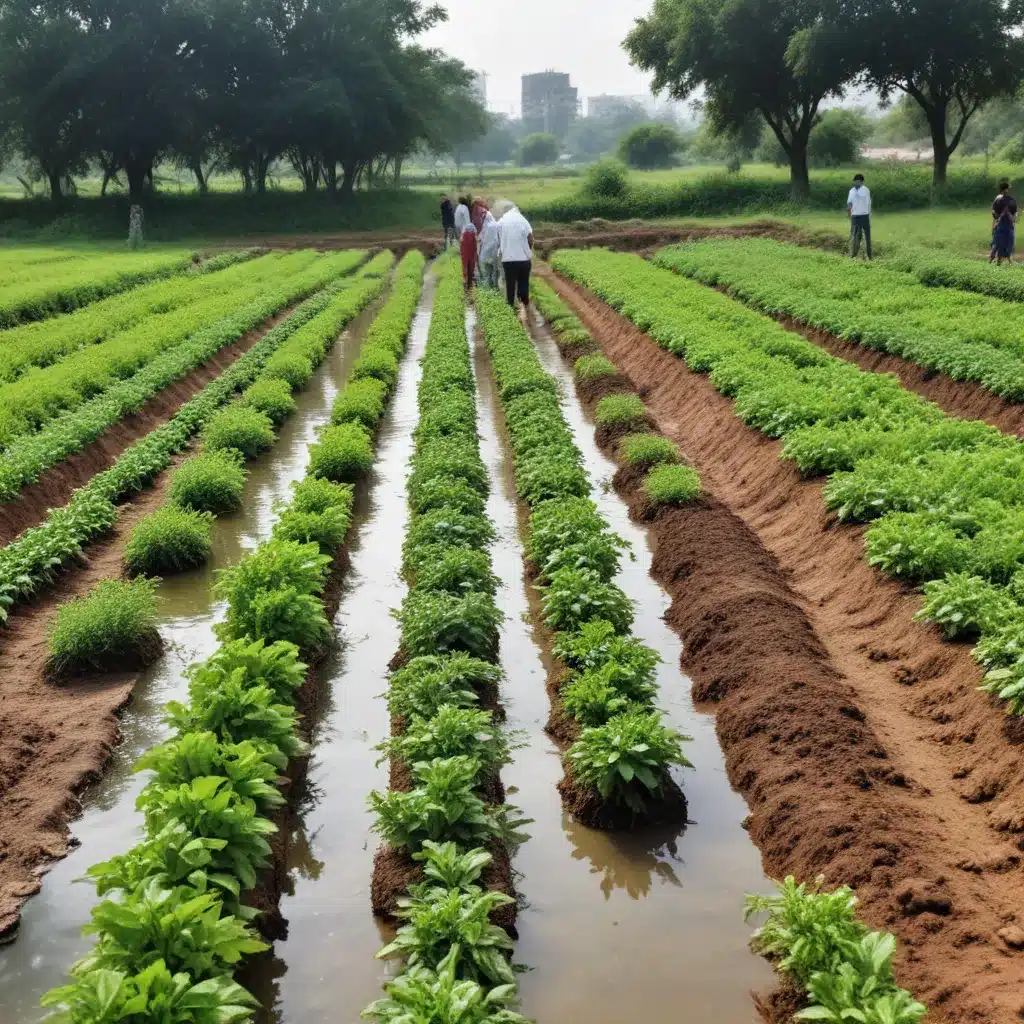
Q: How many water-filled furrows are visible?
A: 4